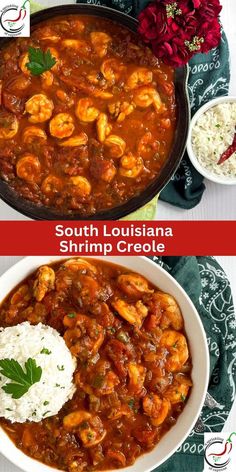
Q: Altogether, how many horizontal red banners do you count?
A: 1